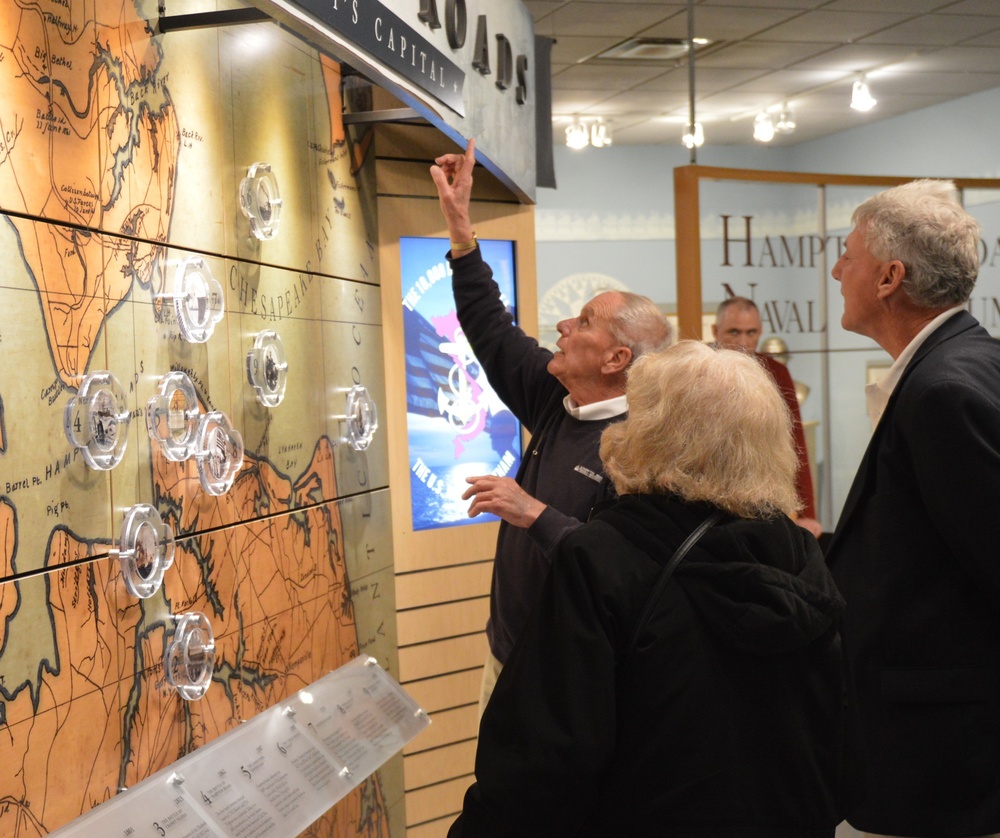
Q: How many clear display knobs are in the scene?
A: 9